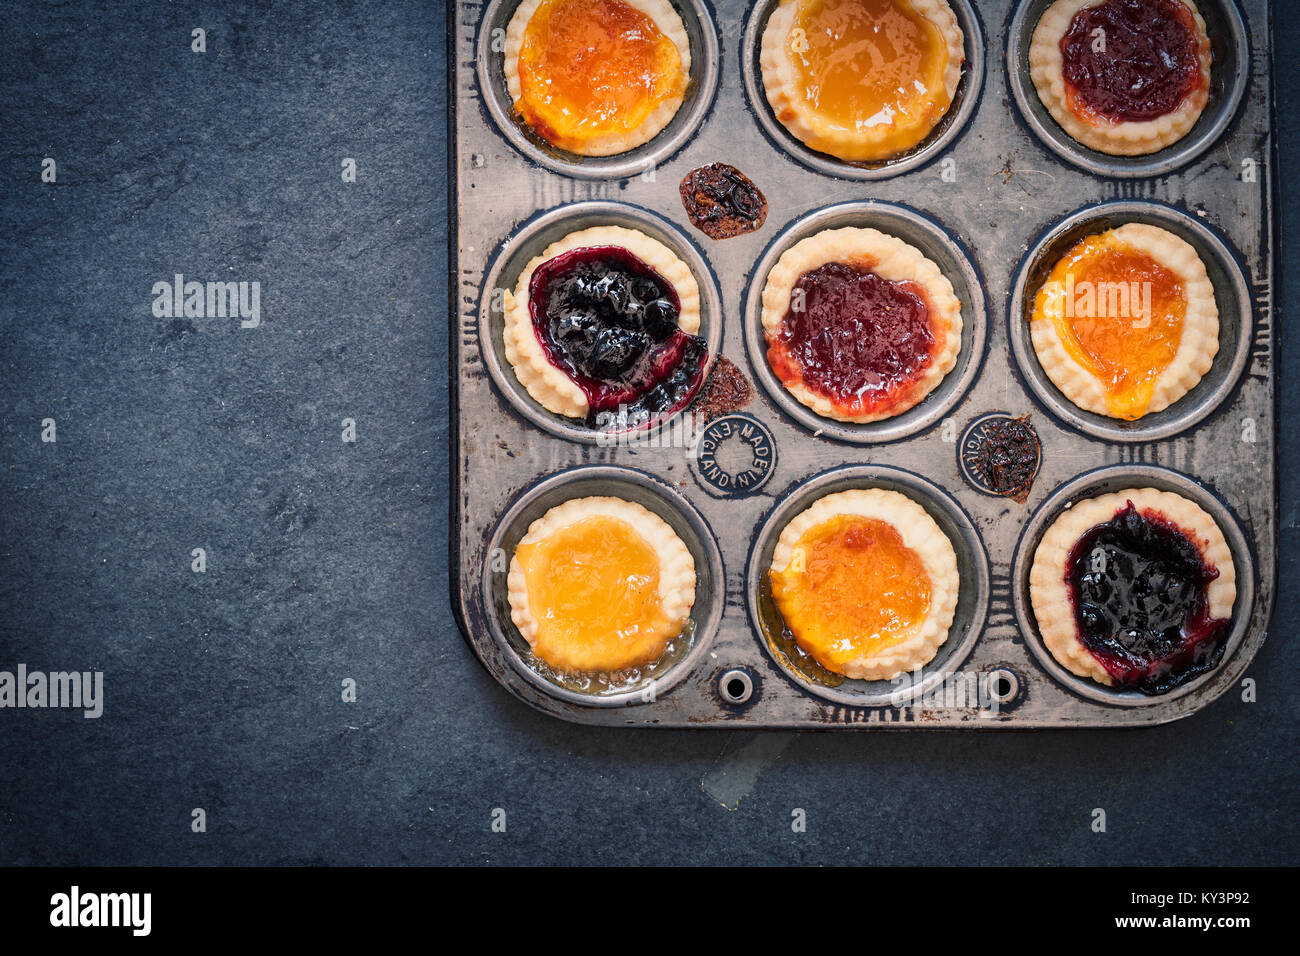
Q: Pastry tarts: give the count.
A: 9